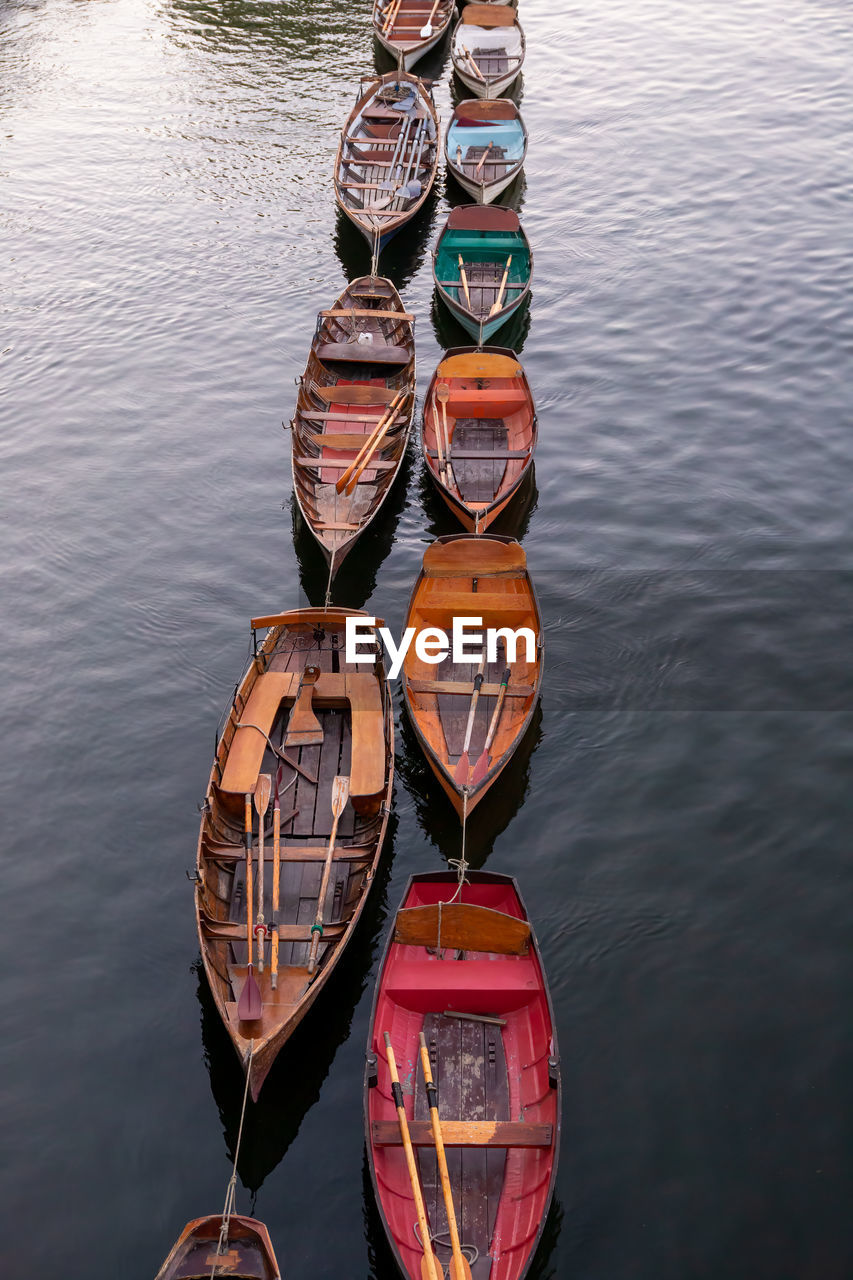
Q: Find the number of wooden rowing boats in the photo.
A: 12